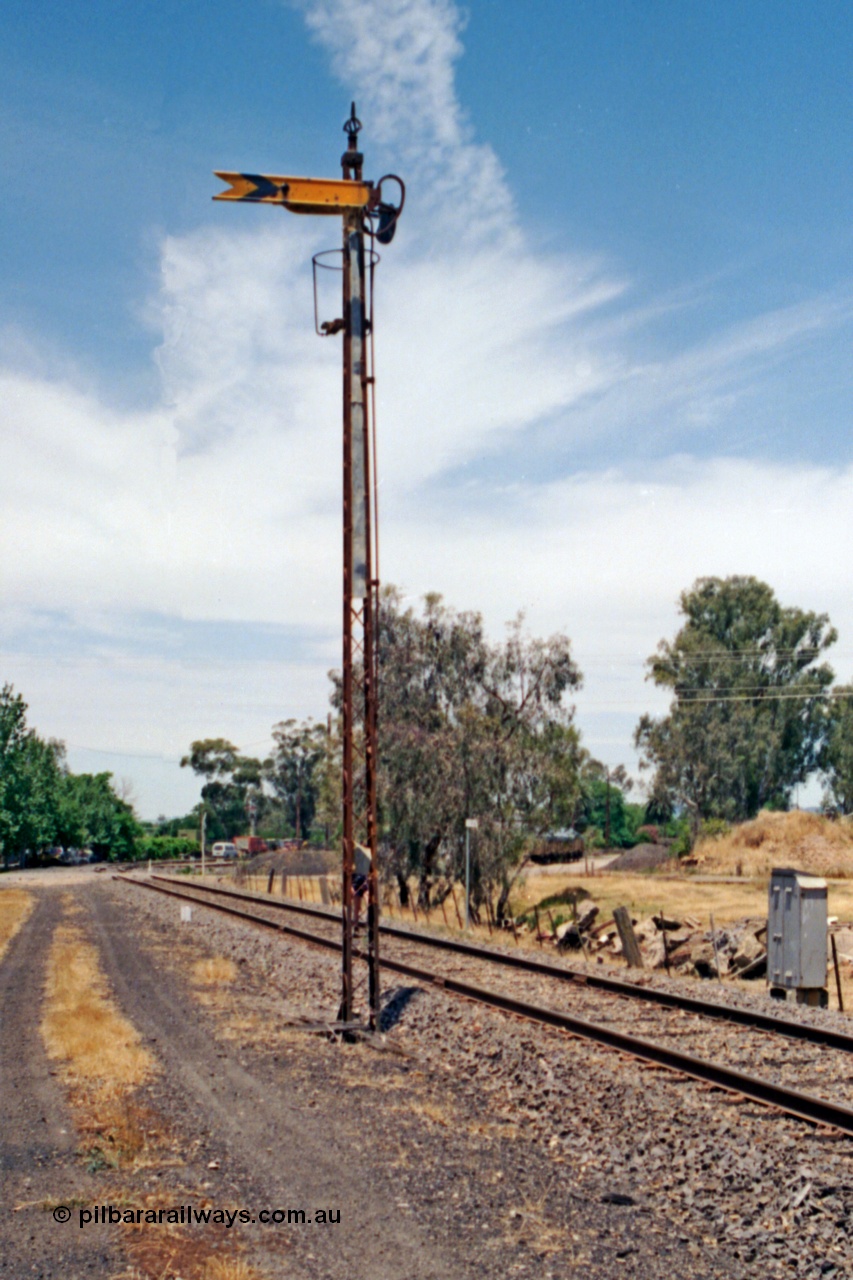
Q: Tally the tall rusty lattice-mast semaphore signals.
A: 1